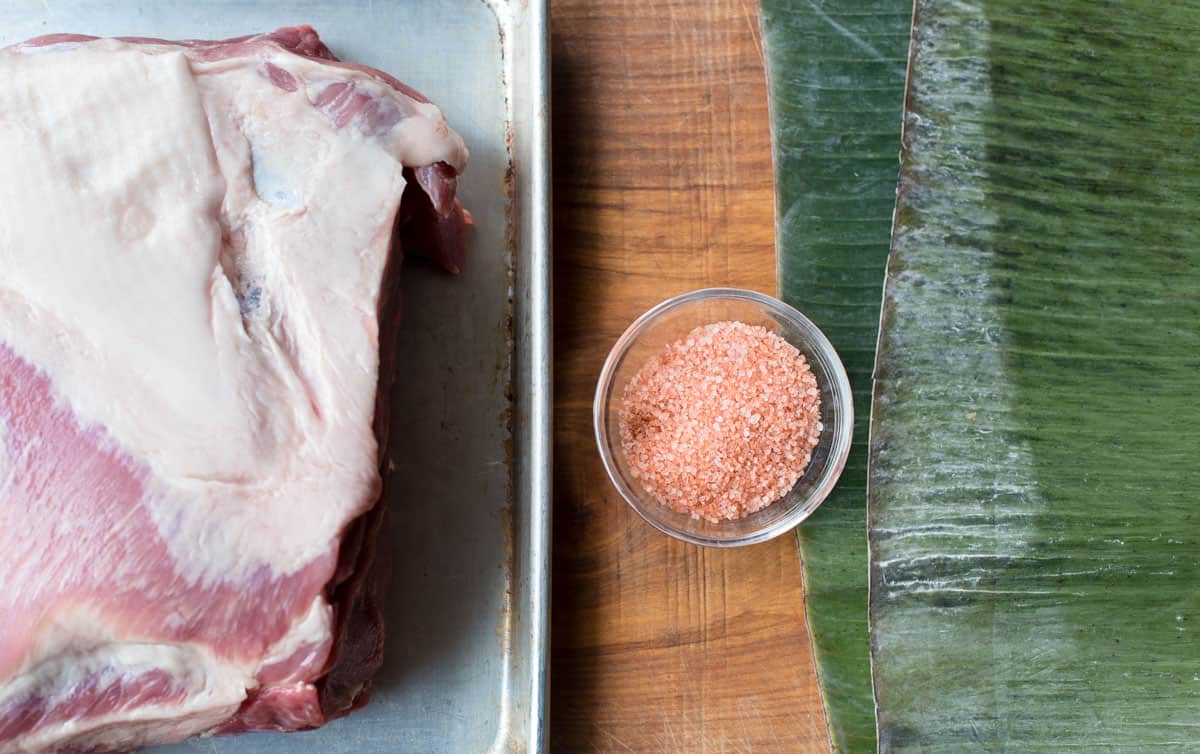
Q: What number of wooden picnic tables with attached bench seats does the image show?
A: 0